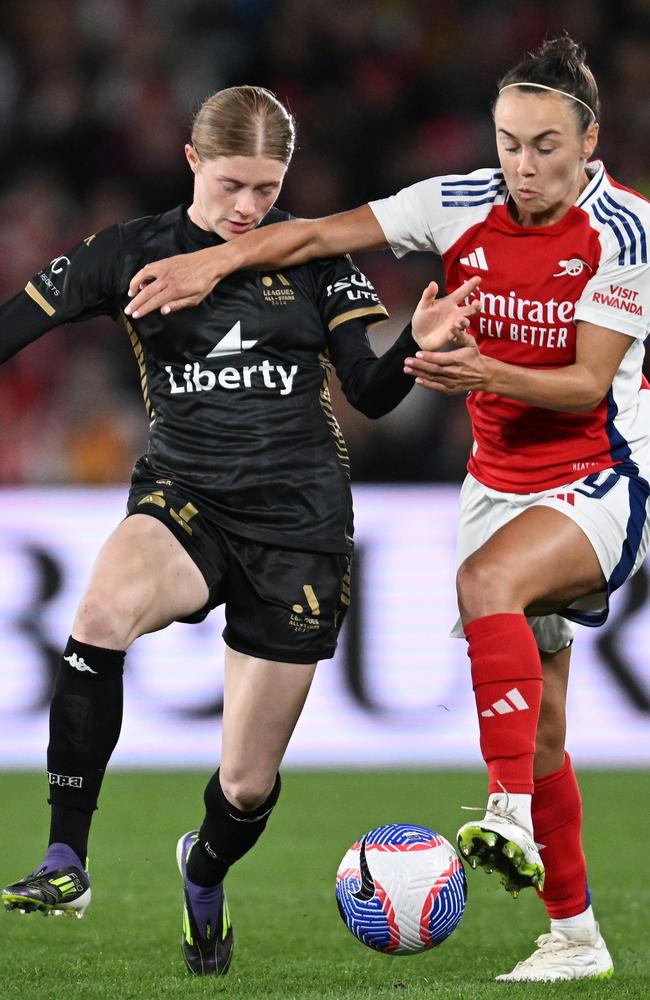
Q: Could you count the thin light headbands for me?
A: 1